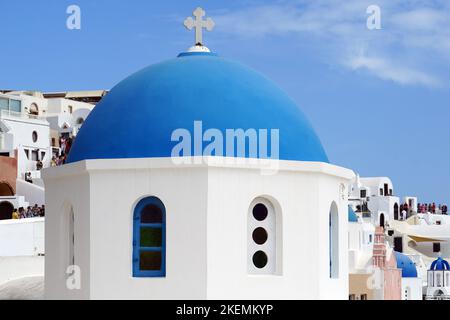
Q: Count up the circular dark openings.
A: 3